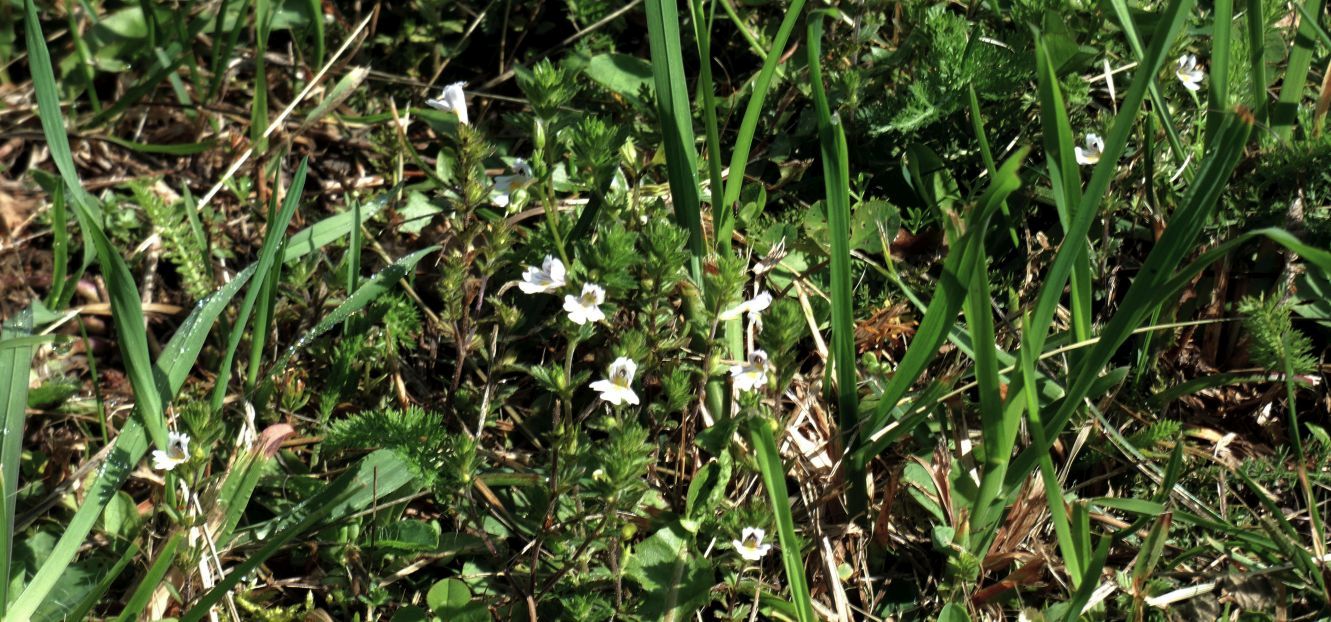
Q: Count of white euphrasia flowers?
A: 11